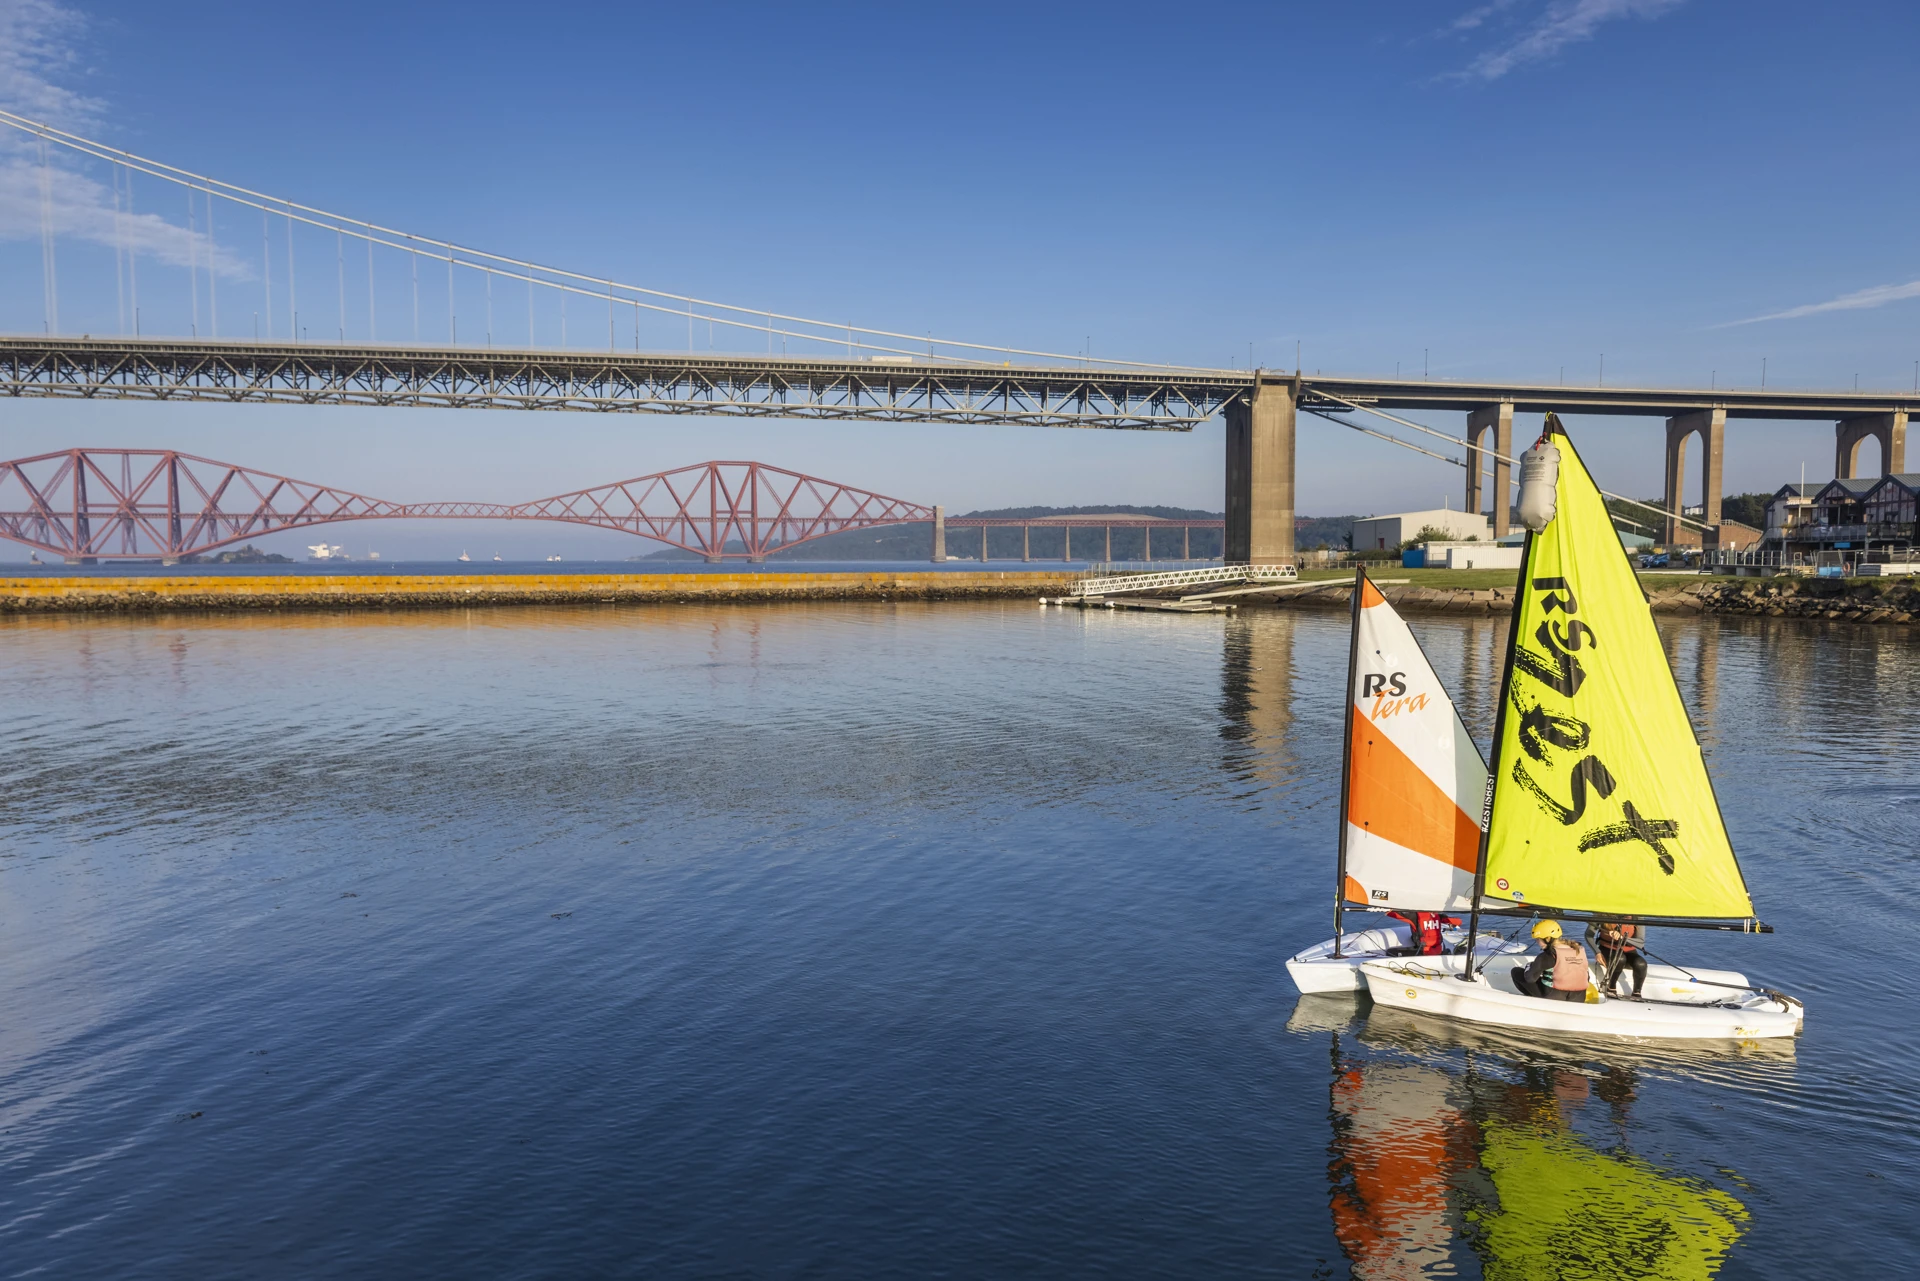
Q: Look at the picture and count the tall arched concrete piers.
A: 3